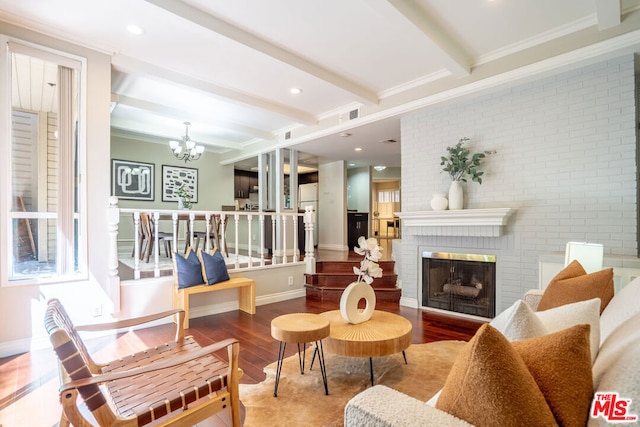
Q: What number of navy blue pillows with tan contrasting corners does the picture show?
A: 2